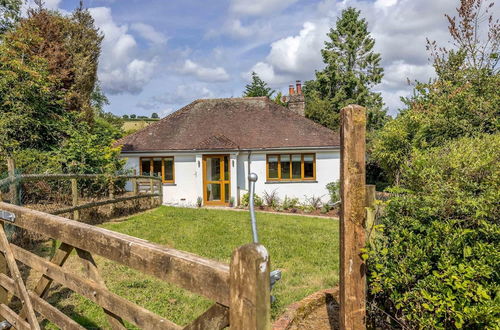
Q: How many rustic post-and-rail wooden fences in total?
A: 1